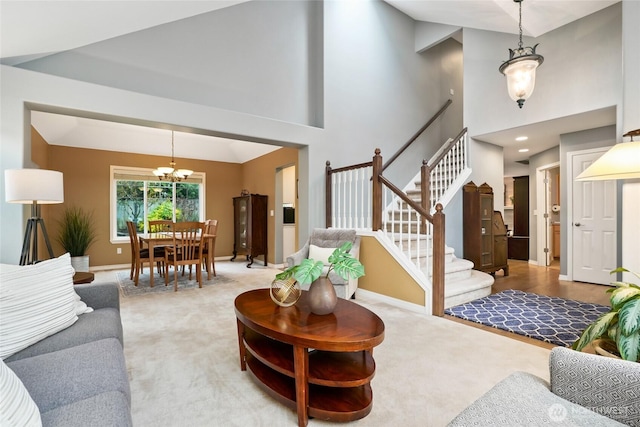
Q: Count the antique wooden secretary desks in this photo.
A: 1